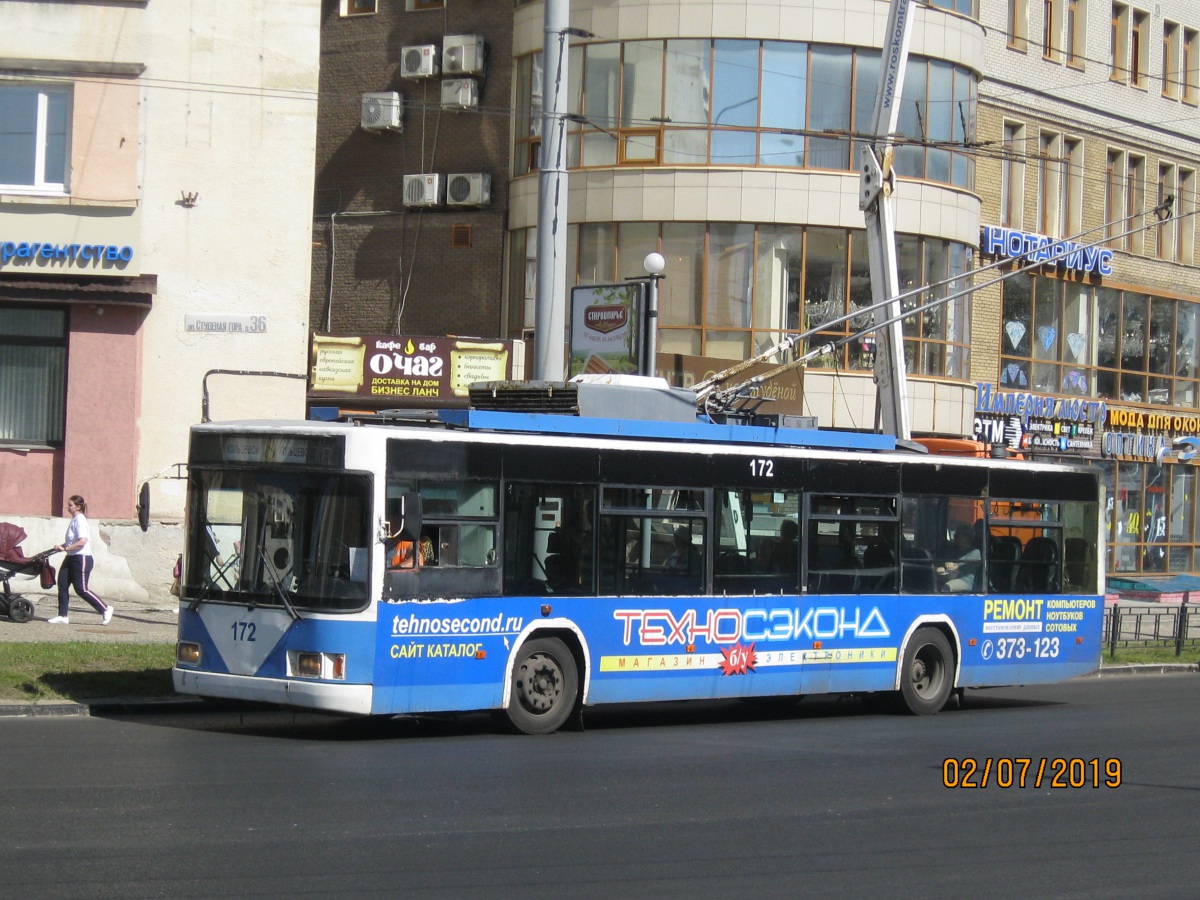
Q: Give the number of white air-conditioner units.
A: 6